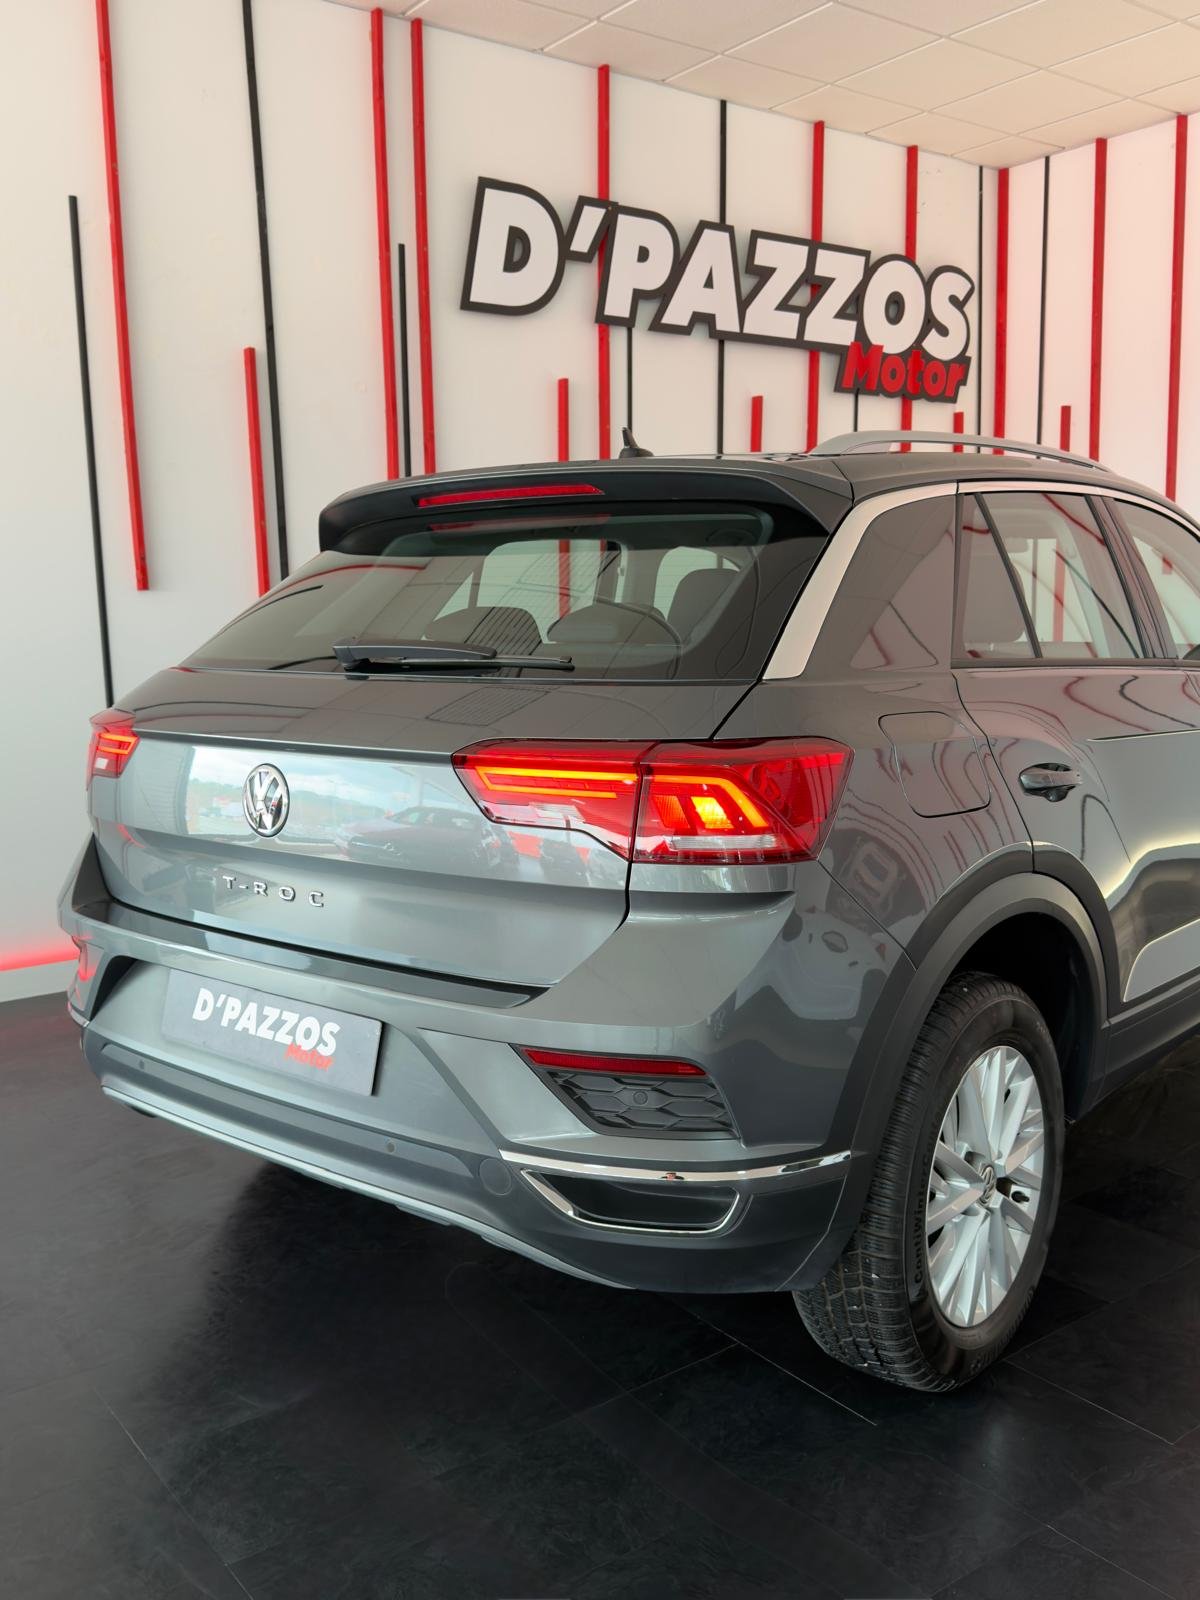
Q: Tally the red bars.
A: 14